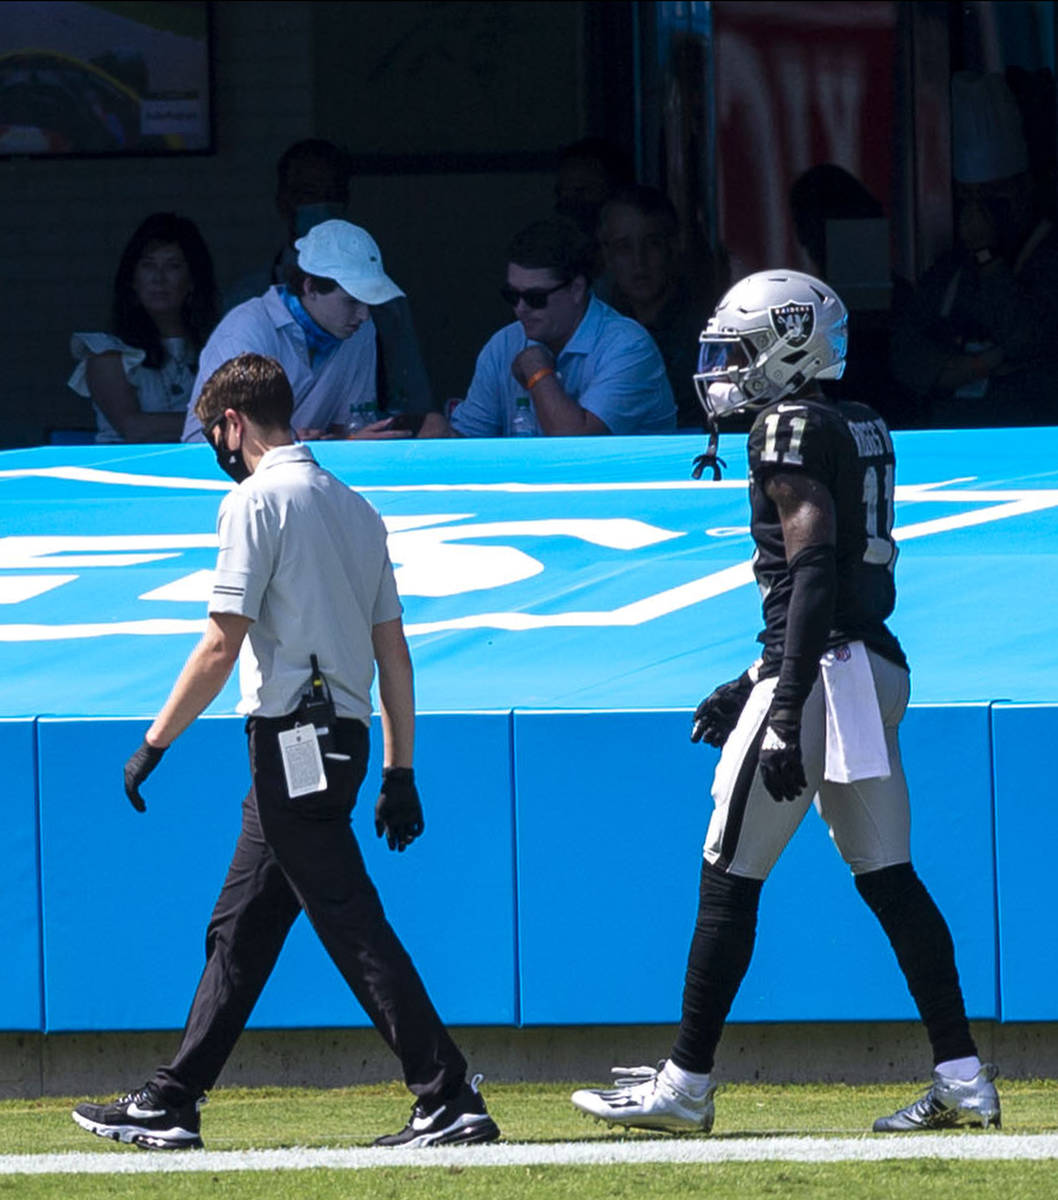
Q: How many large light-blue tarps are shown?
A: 1